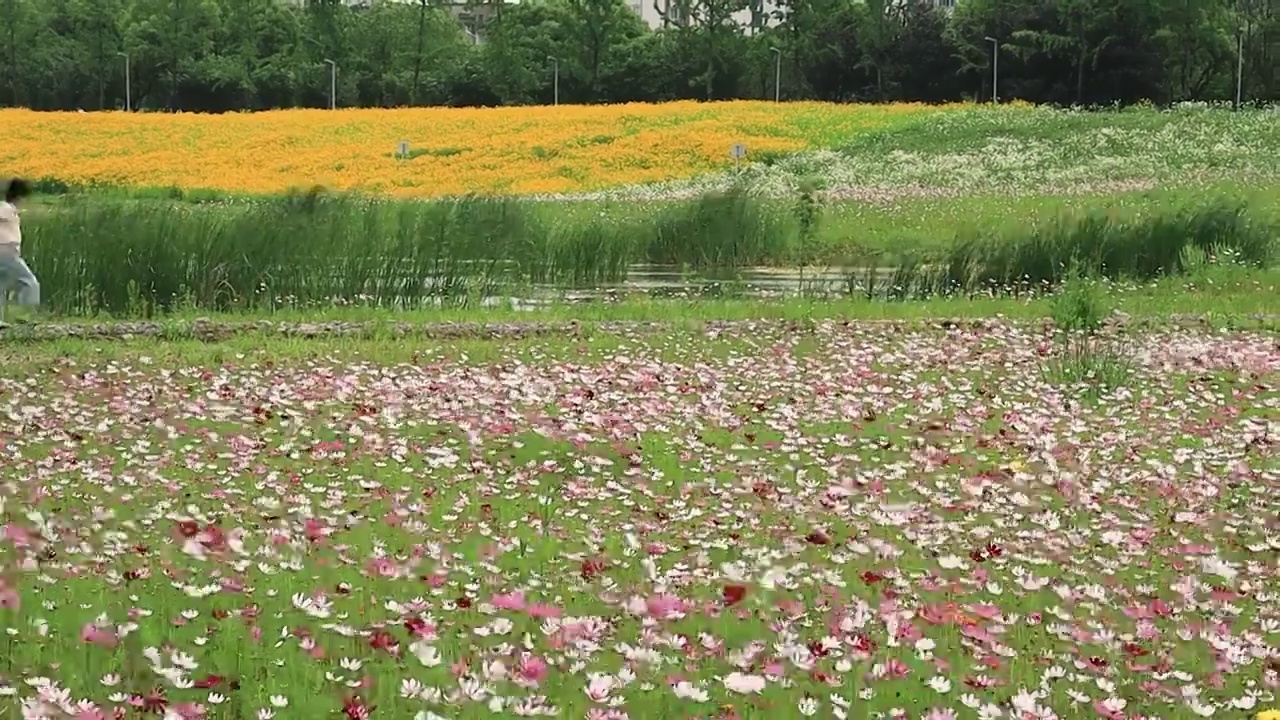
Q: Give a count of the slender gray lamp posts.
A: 6